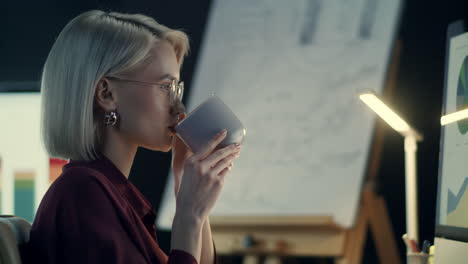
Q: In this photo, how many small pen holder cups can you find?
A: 1